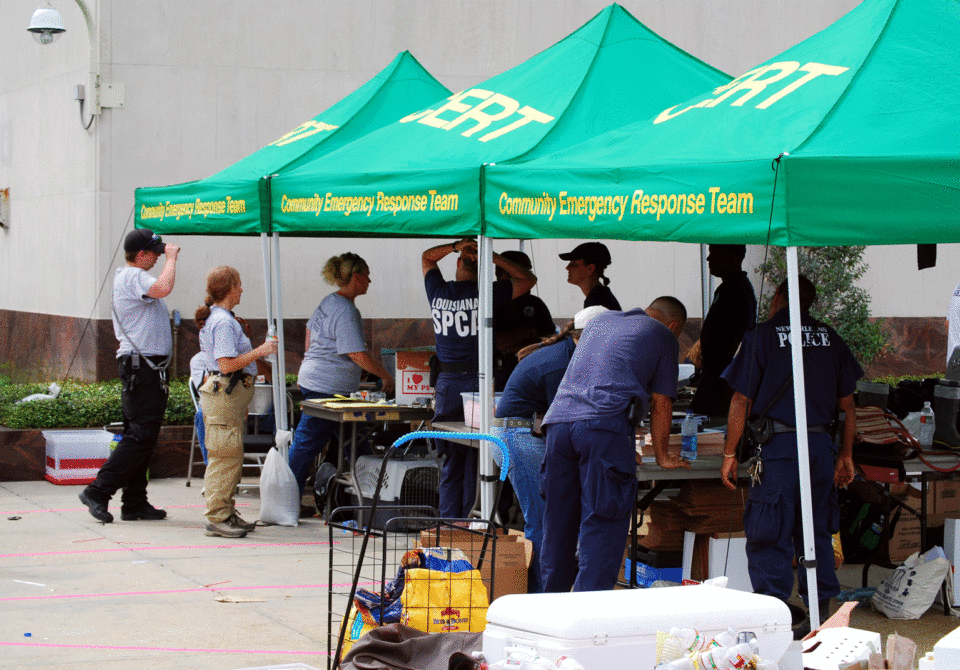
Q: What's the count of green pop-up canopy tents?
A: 3